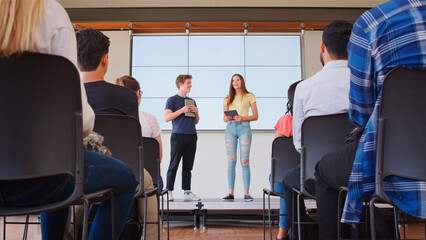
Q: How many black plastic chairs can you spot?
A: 6